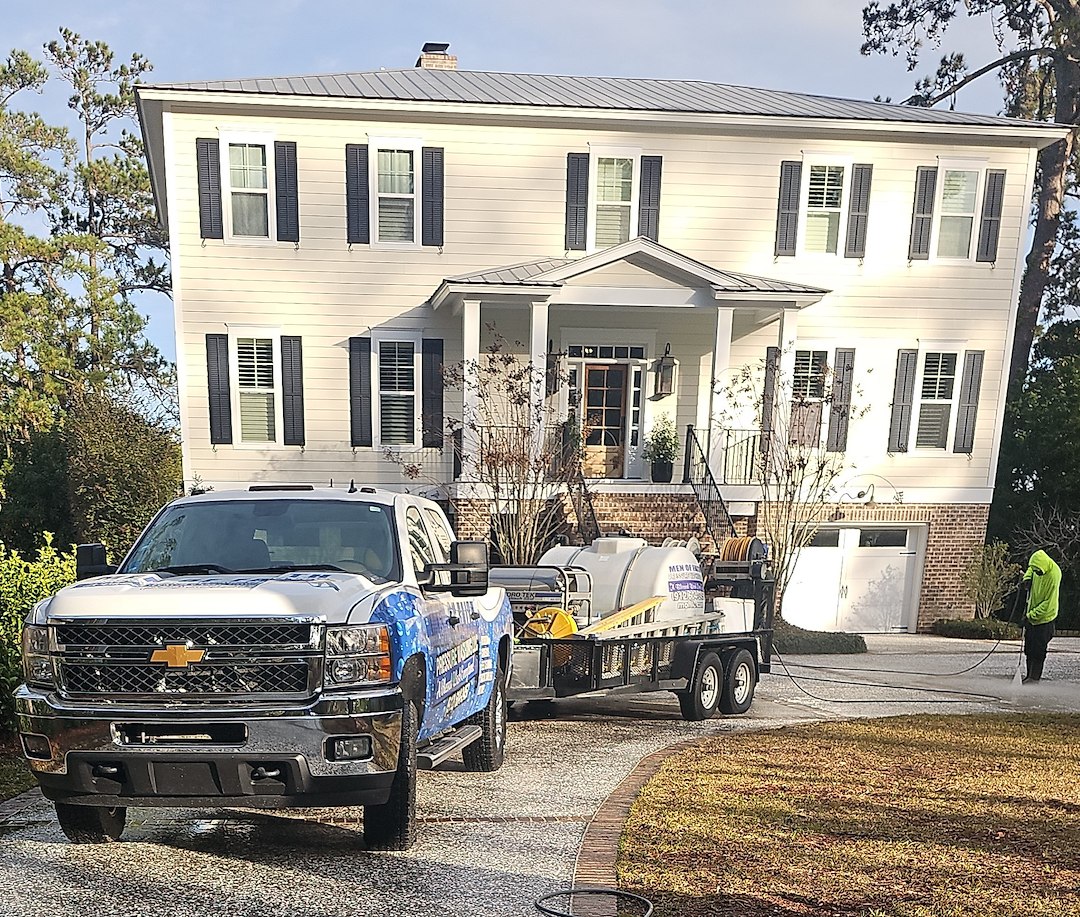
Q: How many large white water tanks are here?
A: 1